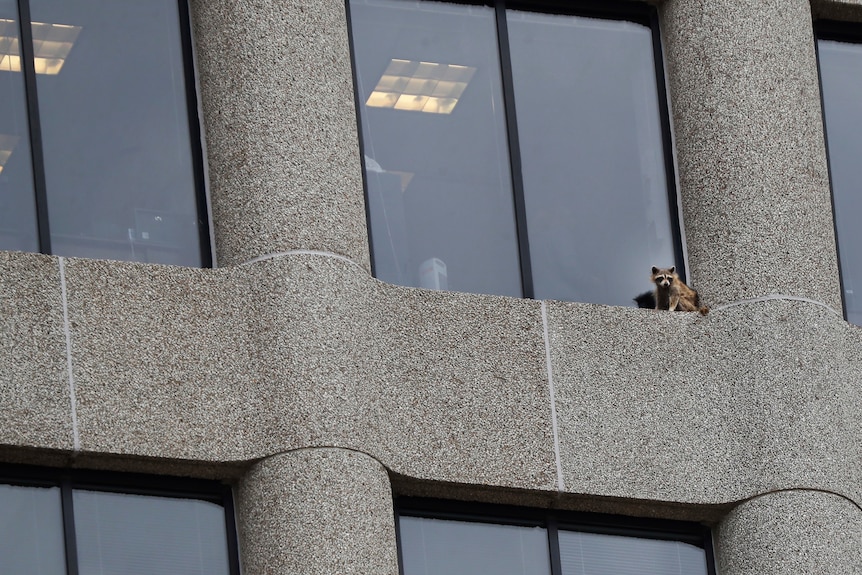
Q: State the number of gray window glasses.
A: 9